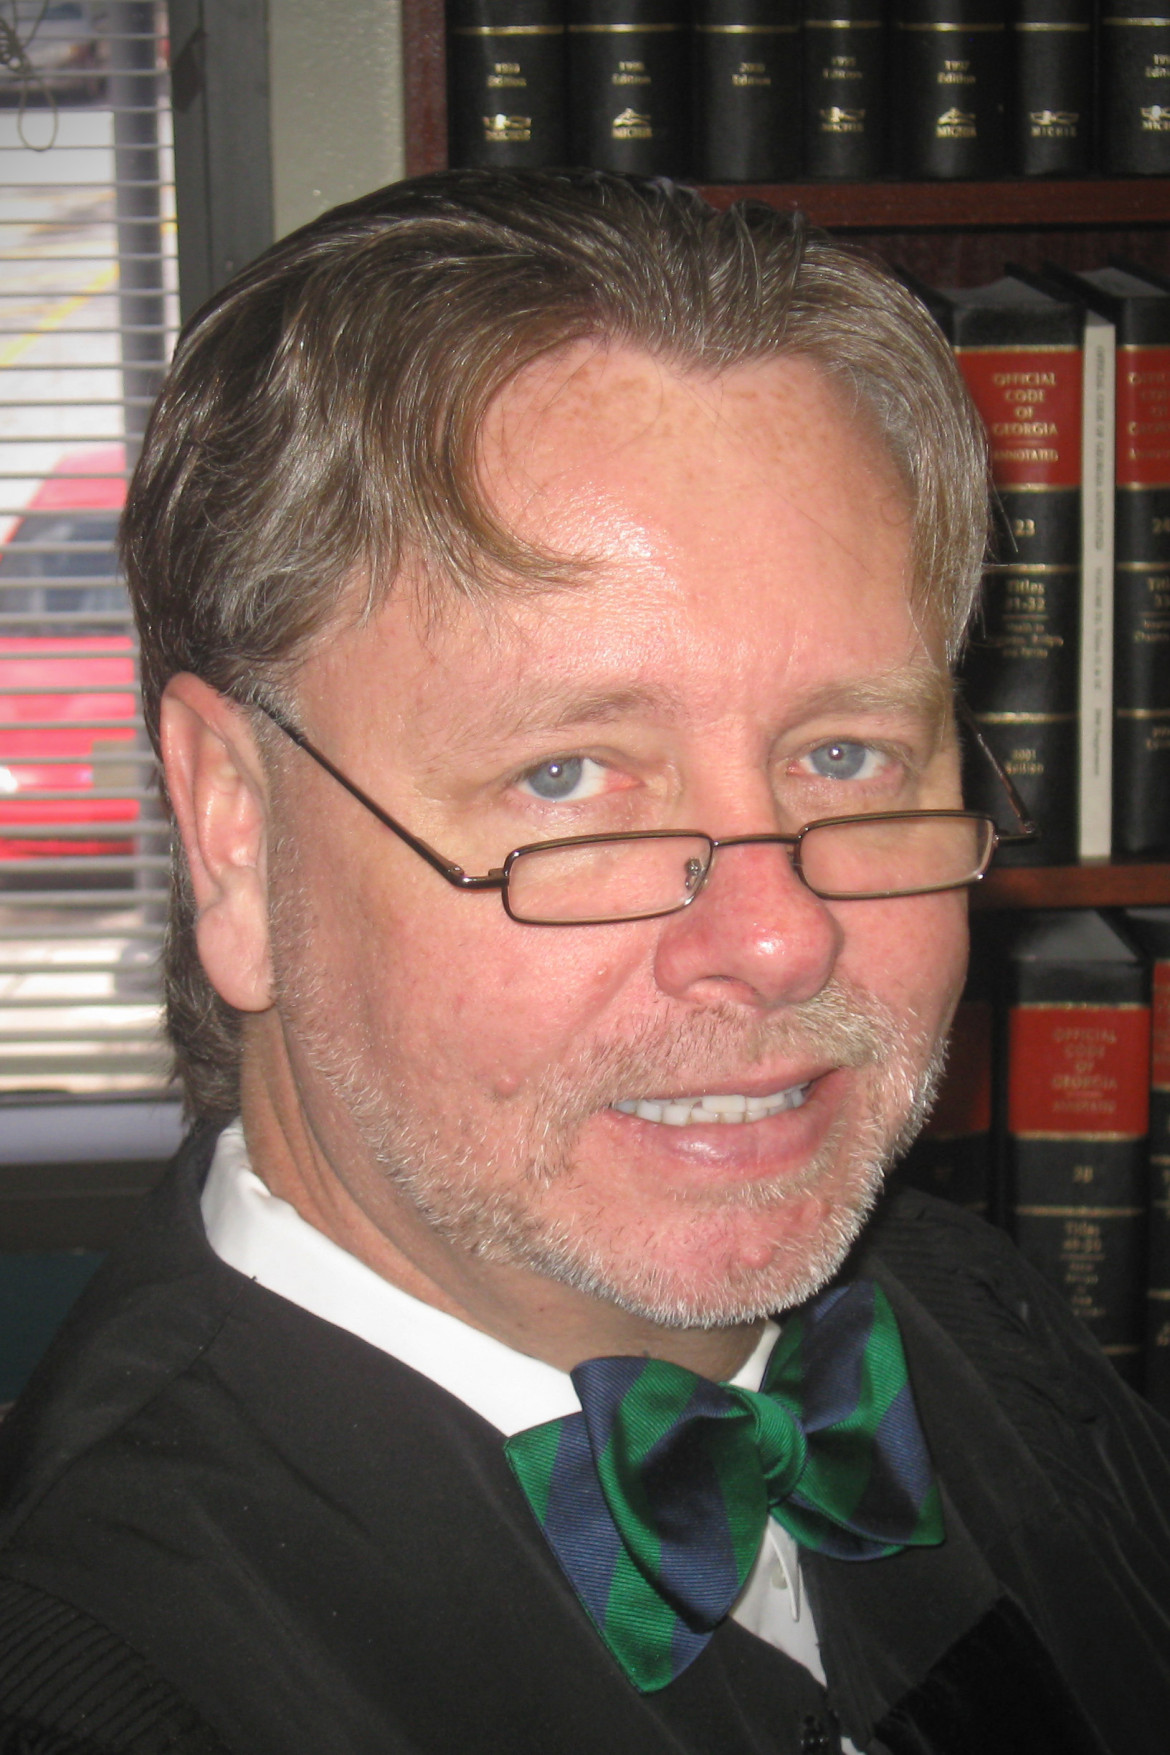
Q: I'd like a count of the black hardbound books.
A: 12